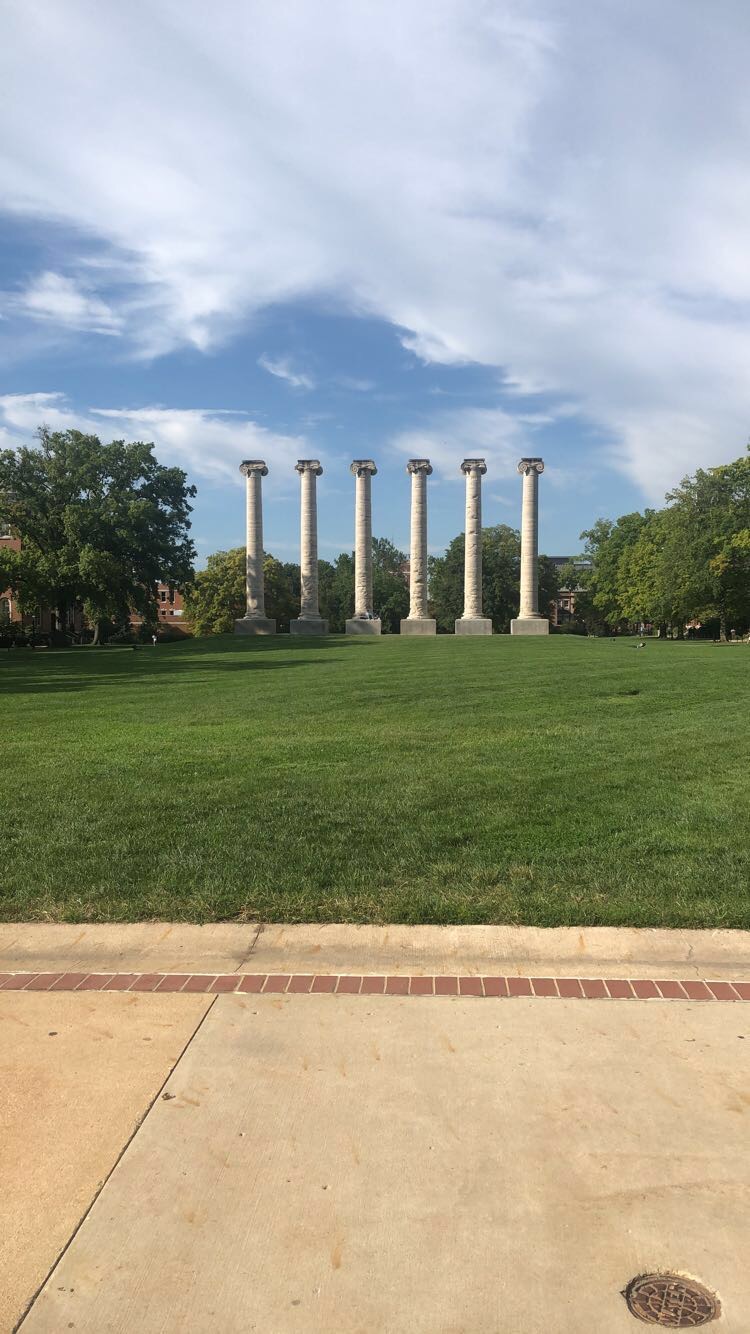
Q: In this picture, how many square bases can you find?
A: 6